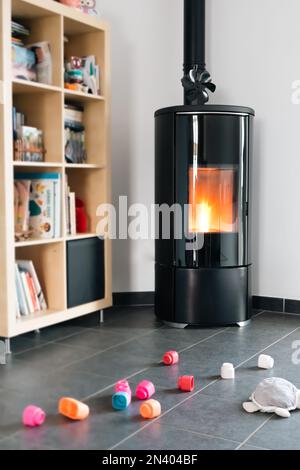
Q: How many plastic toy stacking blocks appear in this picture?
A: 10